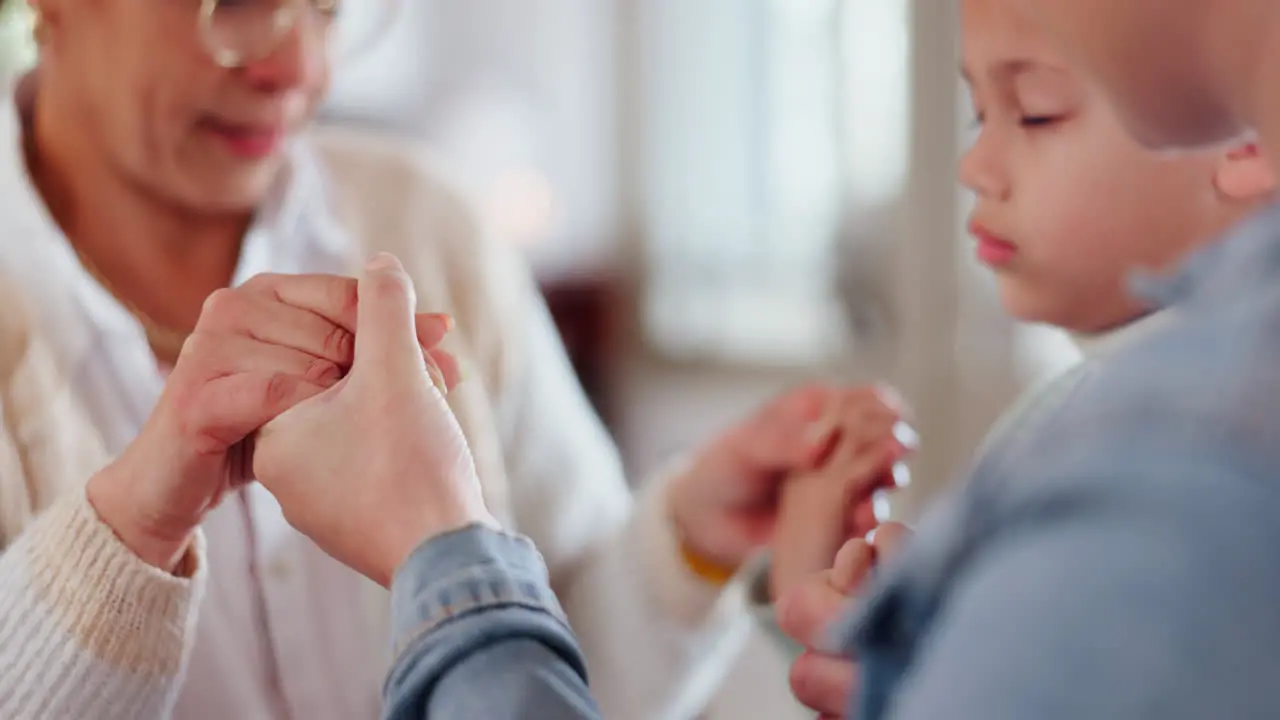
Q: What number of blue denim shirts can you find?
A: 1